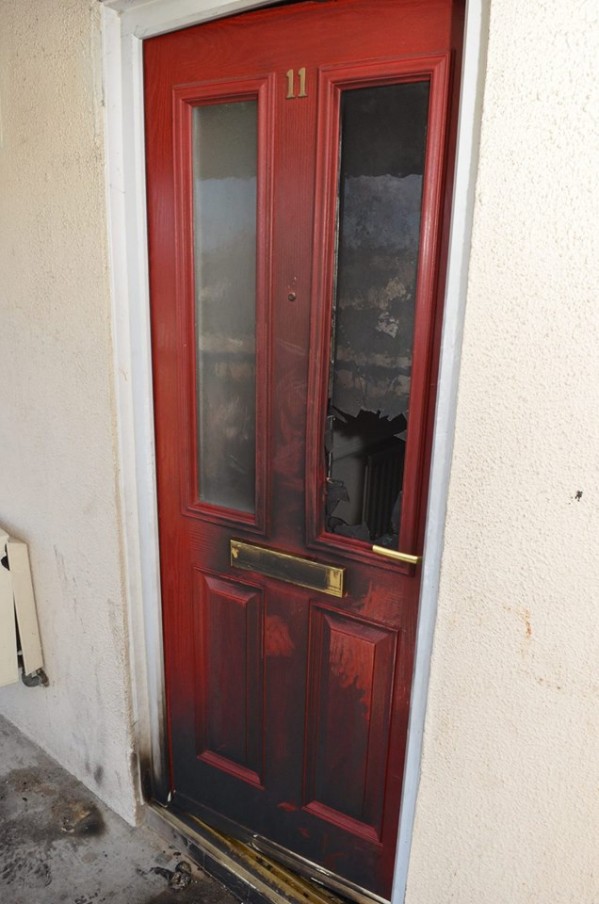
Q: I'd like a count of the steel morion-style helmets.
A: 0